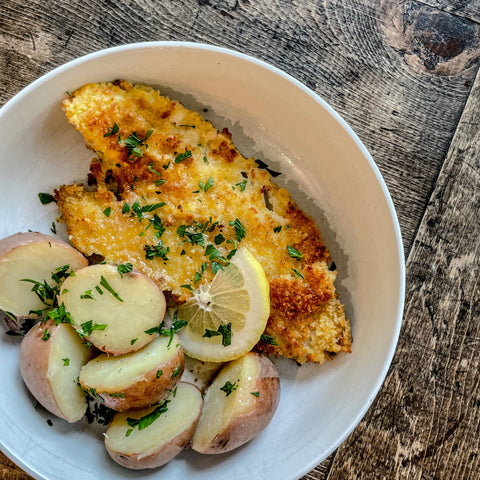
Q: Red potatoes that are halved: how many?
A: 6